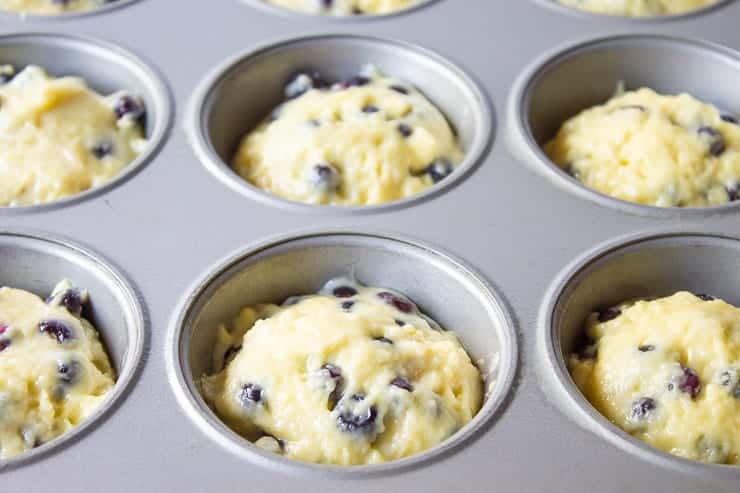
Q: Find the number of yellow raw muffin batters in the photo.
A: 9